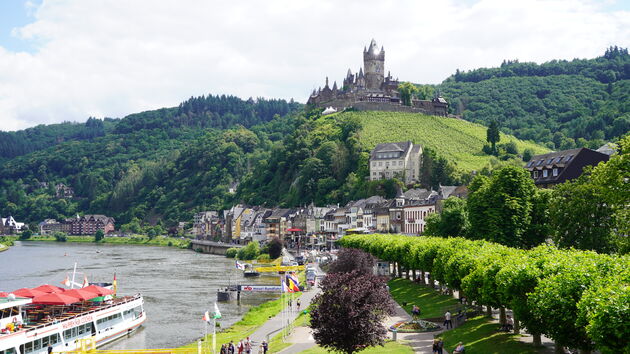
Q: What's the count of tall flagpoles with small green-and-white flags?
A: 1